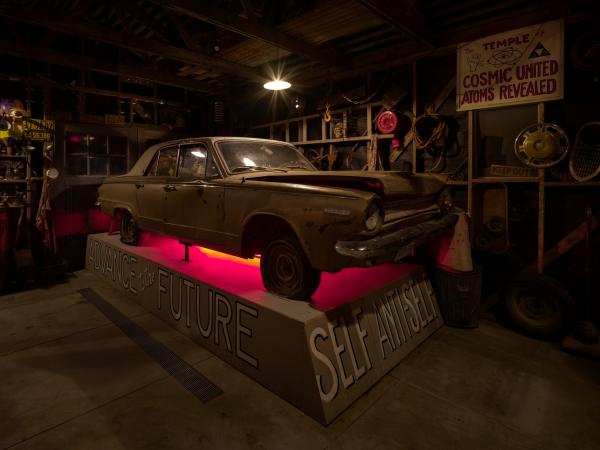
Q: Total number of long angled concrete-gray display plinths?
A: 1